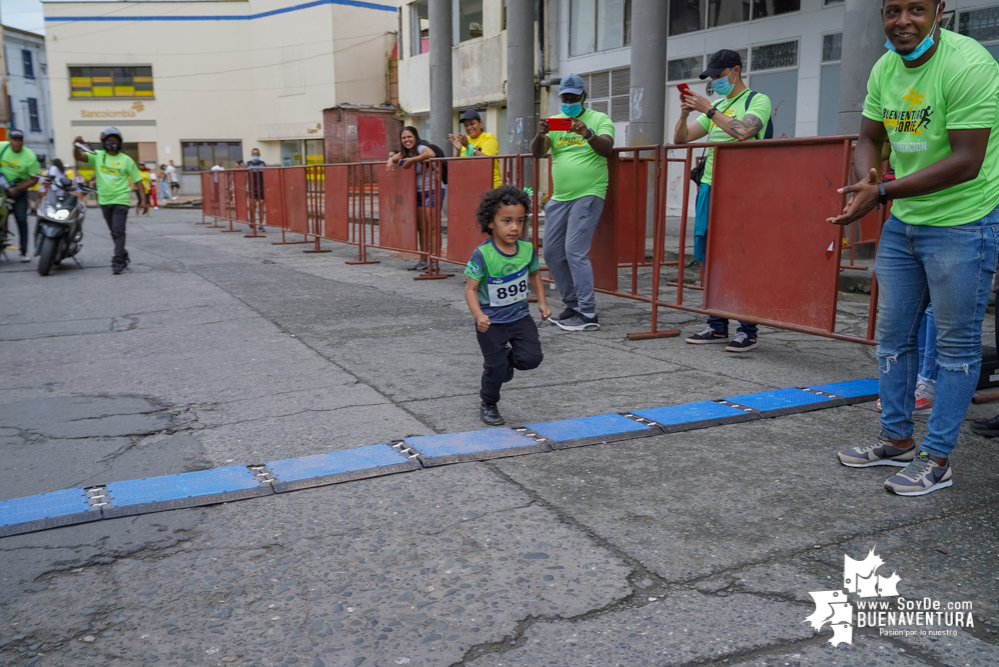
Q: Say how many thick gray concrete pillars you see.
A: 4